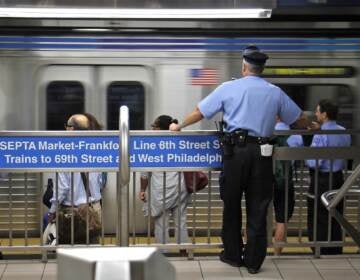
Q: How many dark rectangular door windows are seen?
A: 2